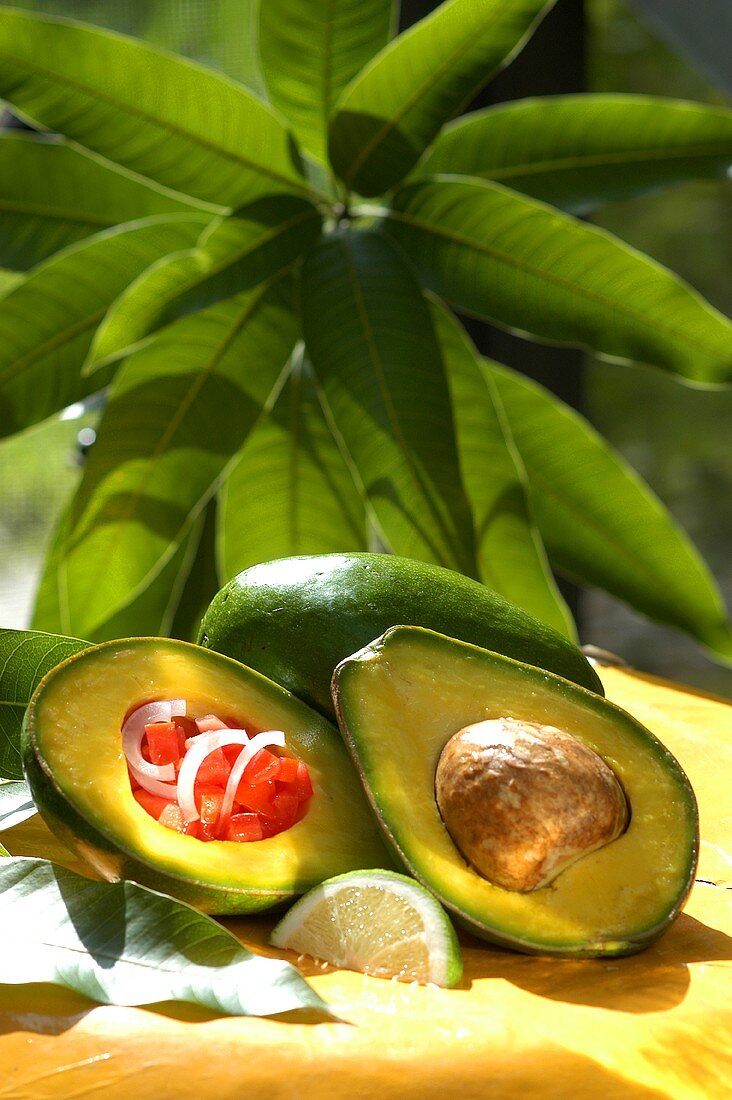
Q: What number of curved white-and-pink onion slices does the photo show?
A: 4